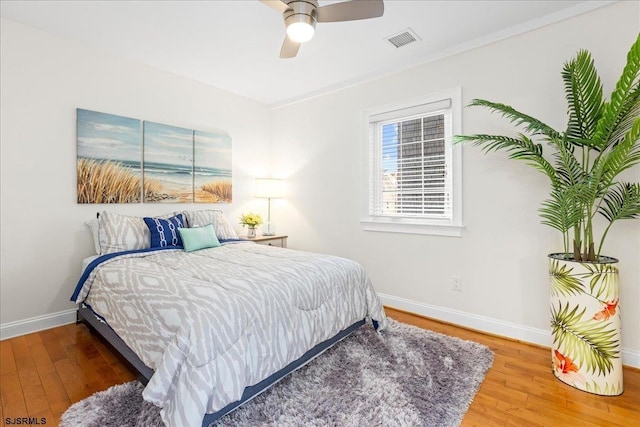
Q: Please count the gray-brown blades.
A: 3